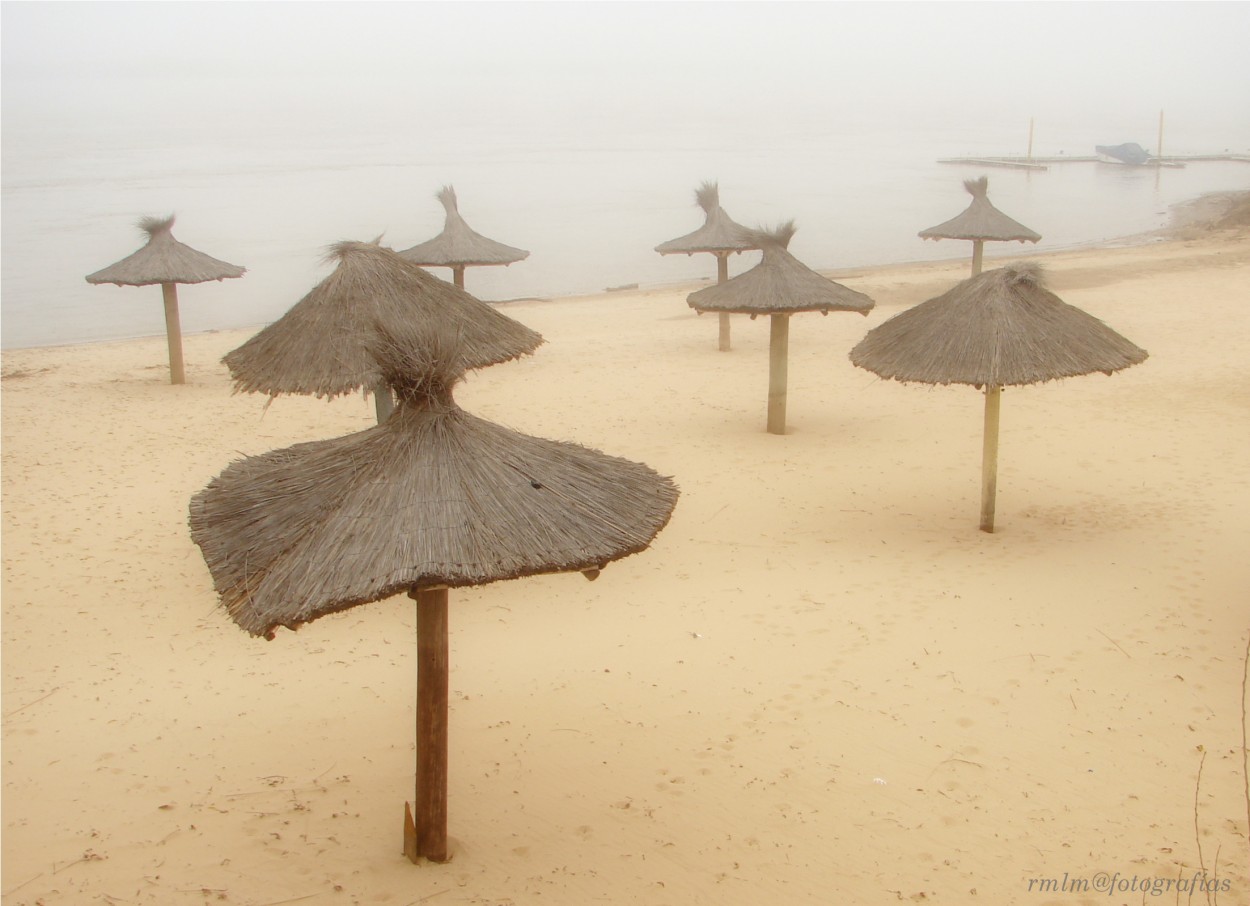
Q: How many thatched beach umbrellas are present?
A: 8